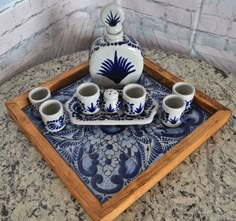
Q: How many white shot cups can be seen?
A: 6